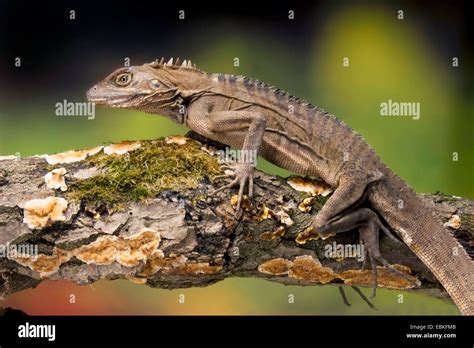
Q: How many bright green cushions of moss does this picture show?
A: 1